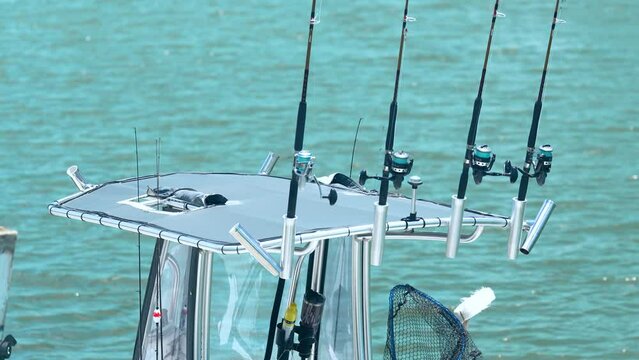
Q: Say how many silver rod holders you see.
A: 8